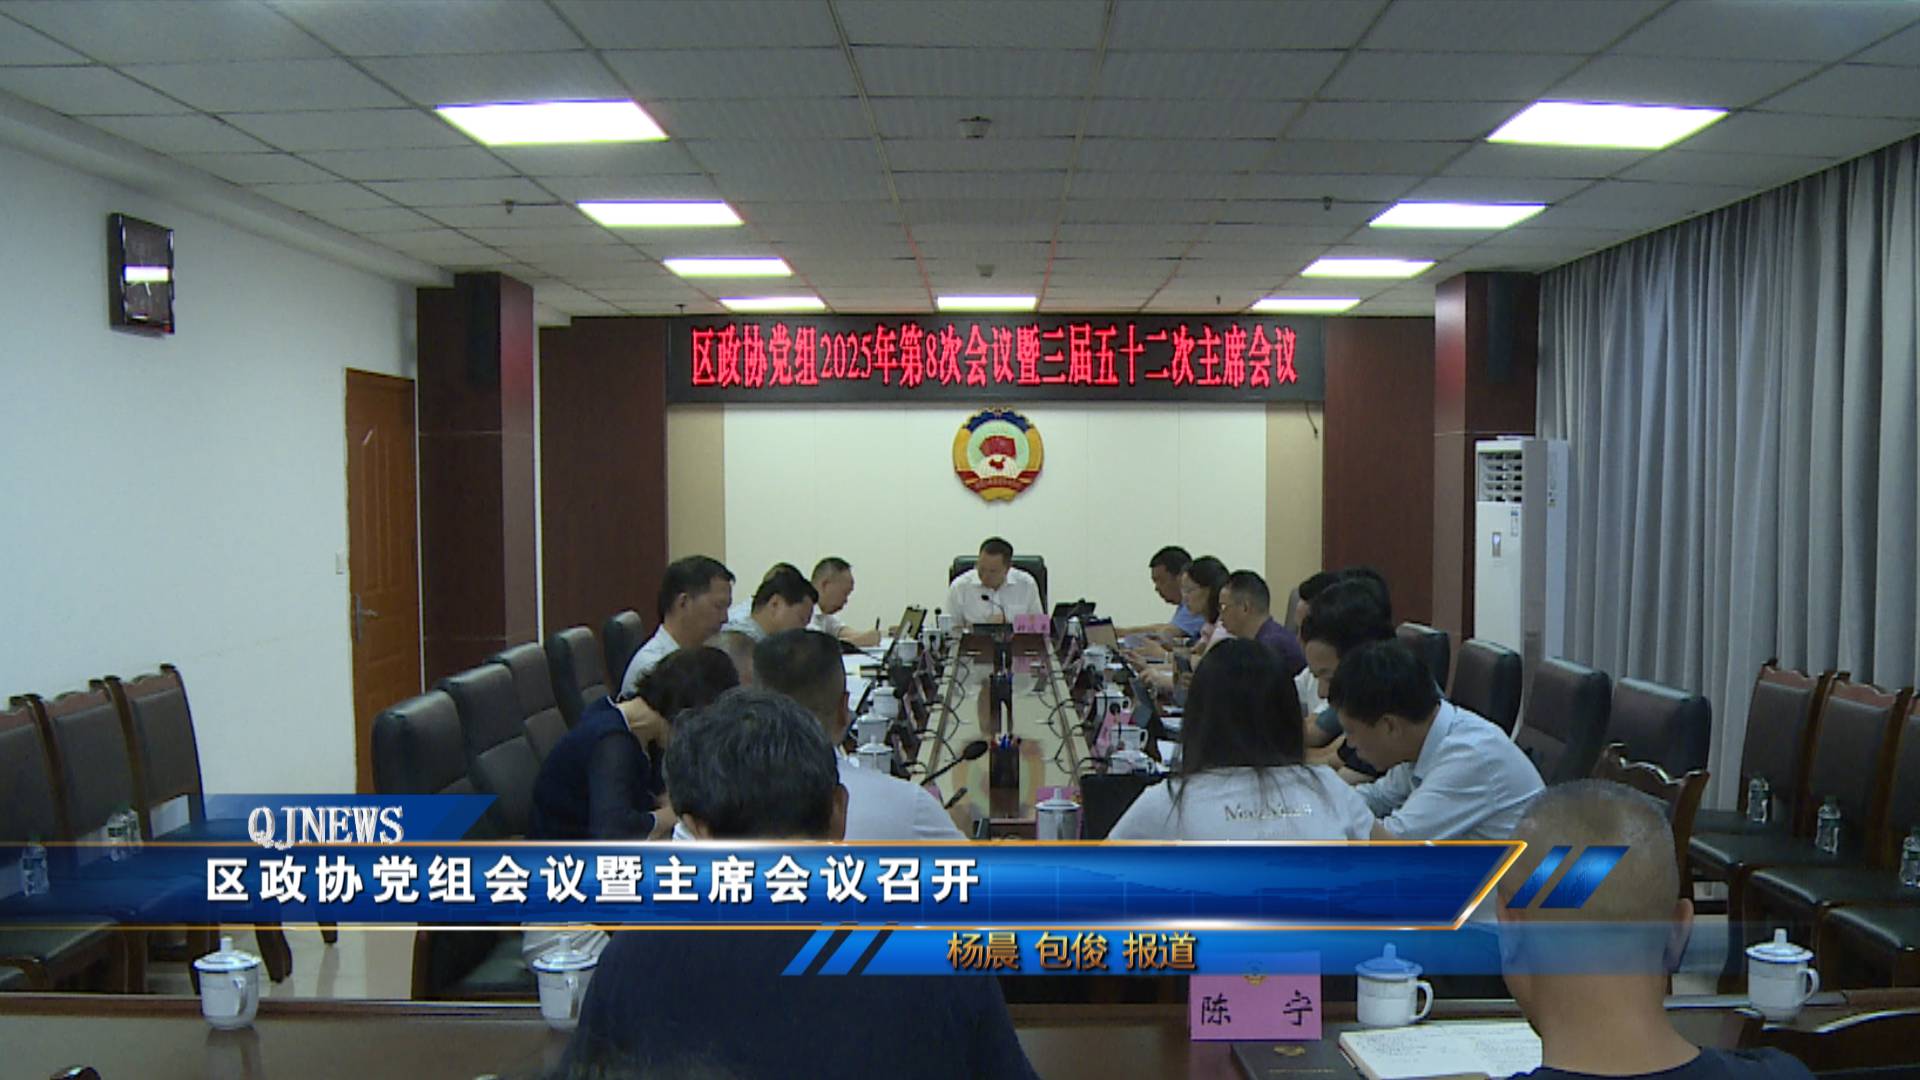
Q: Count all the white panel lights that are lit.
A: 9